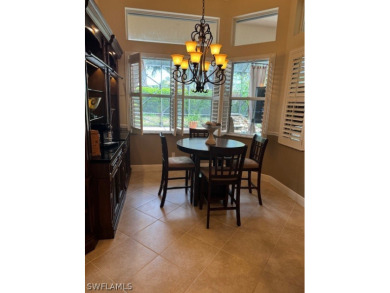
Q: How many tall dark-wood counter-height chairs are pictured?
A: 4